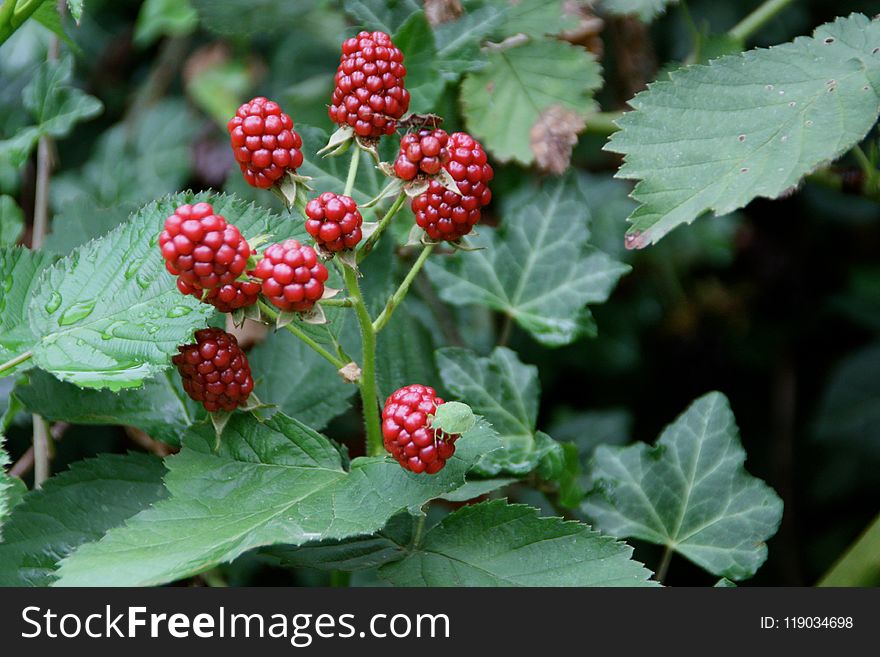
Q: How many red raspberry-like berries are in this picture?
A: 10